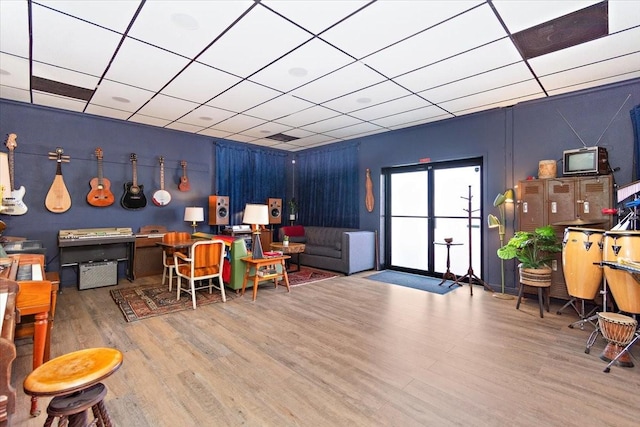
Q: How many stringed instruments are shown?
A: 7